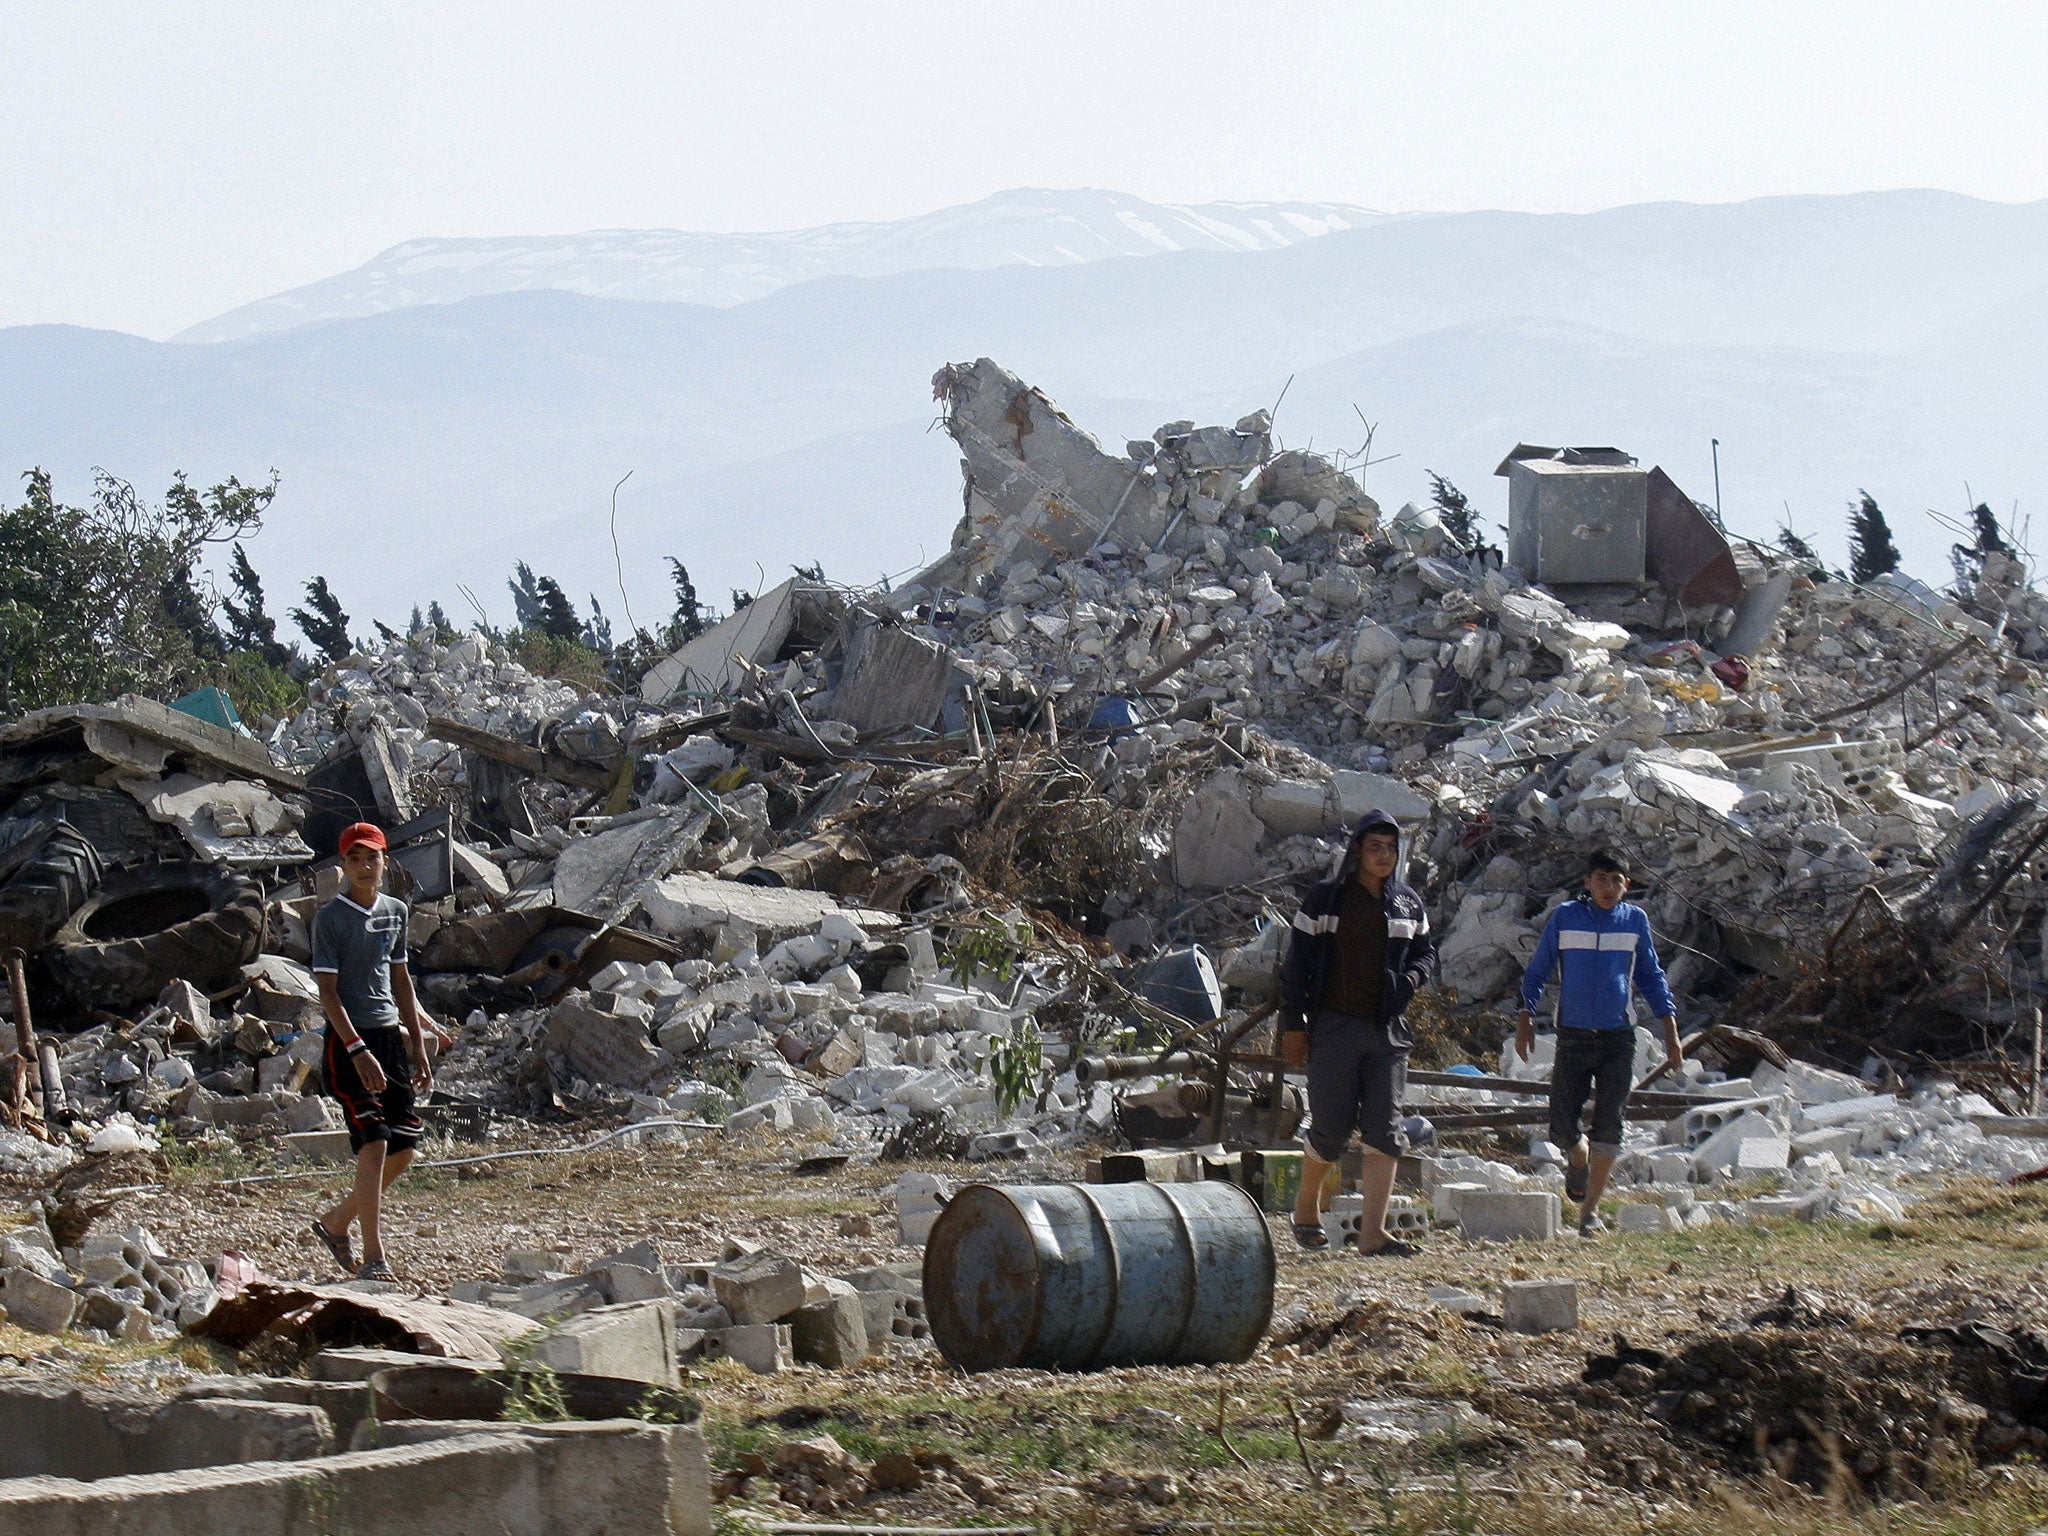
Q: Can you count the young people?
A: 3